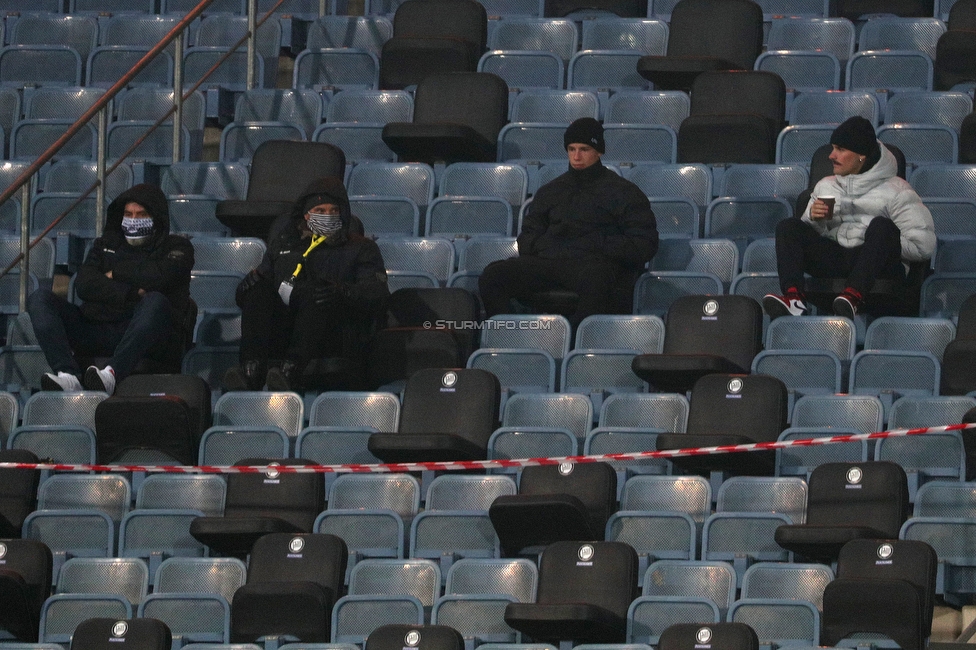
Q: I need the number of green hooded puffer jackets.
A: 0